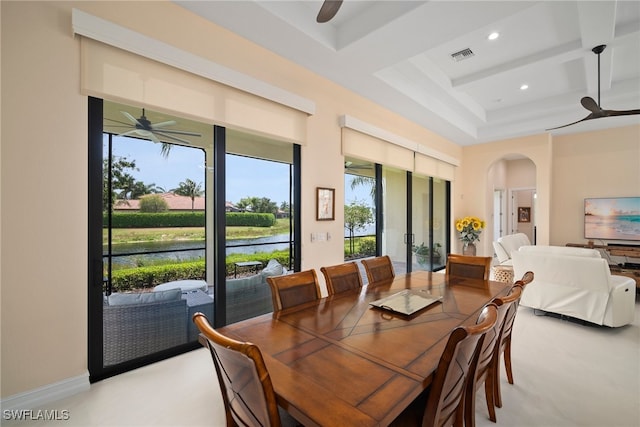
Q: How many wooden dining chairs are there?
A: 8